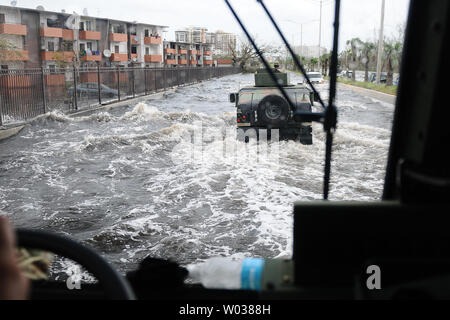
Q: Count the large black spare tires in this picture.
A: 1